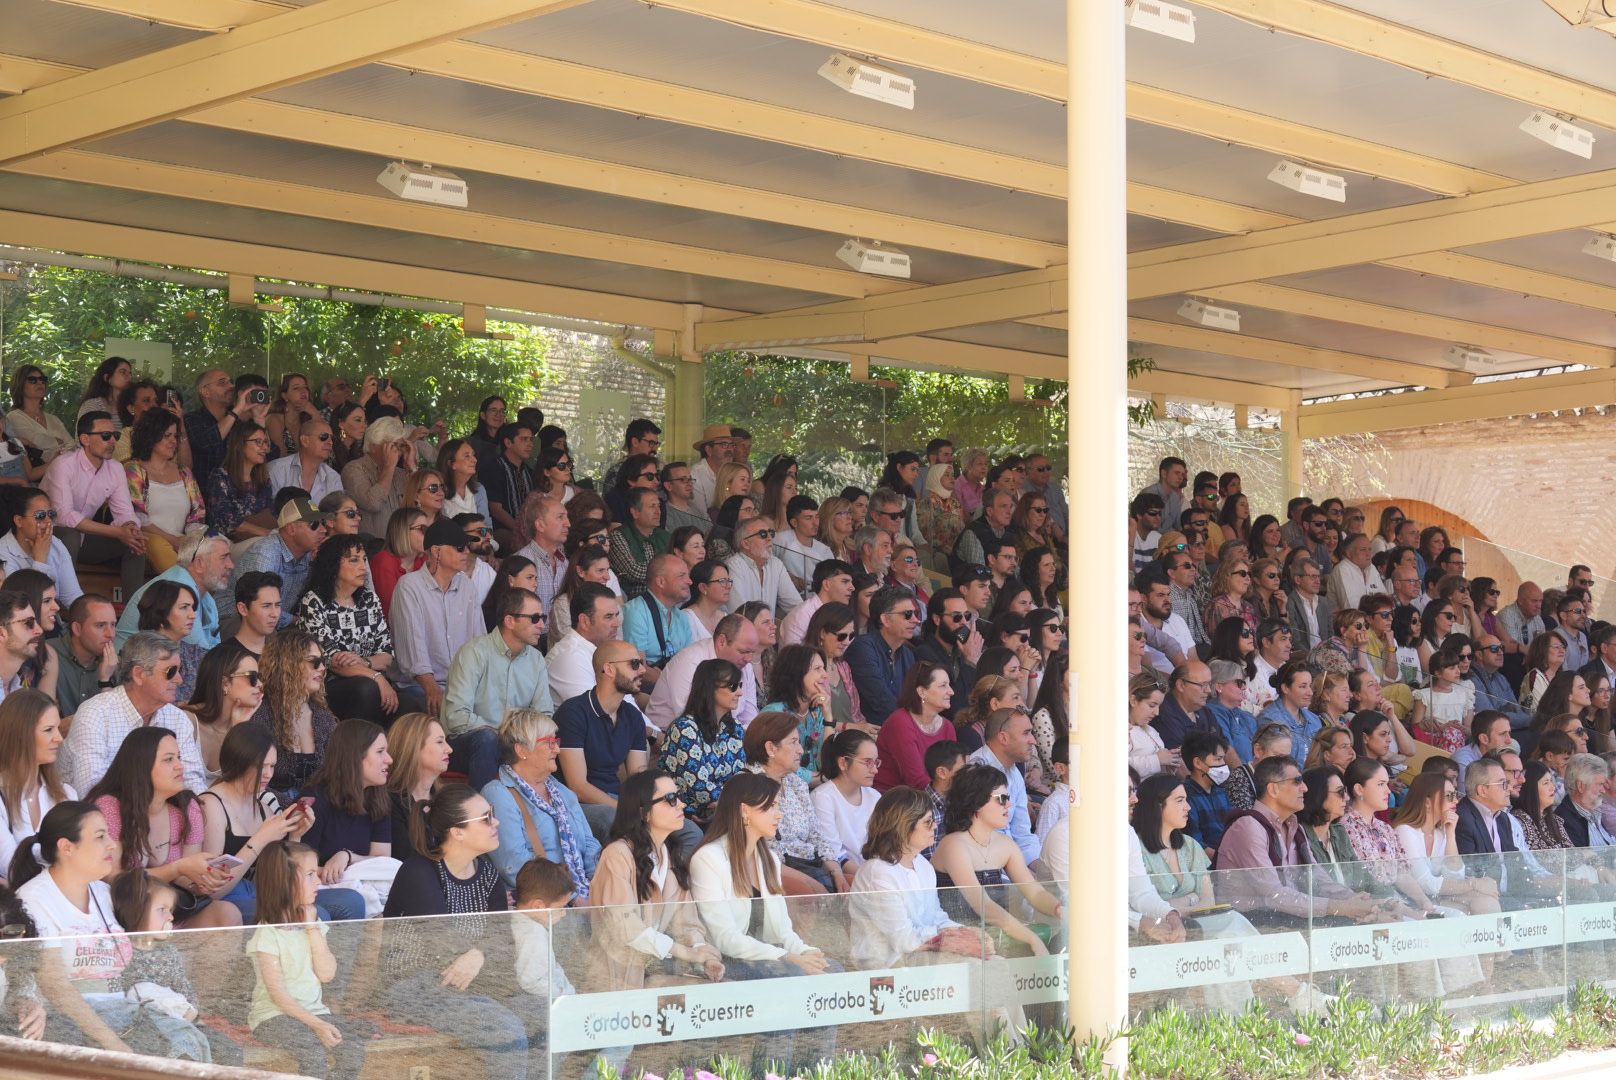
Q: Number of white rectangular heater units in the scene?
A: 9